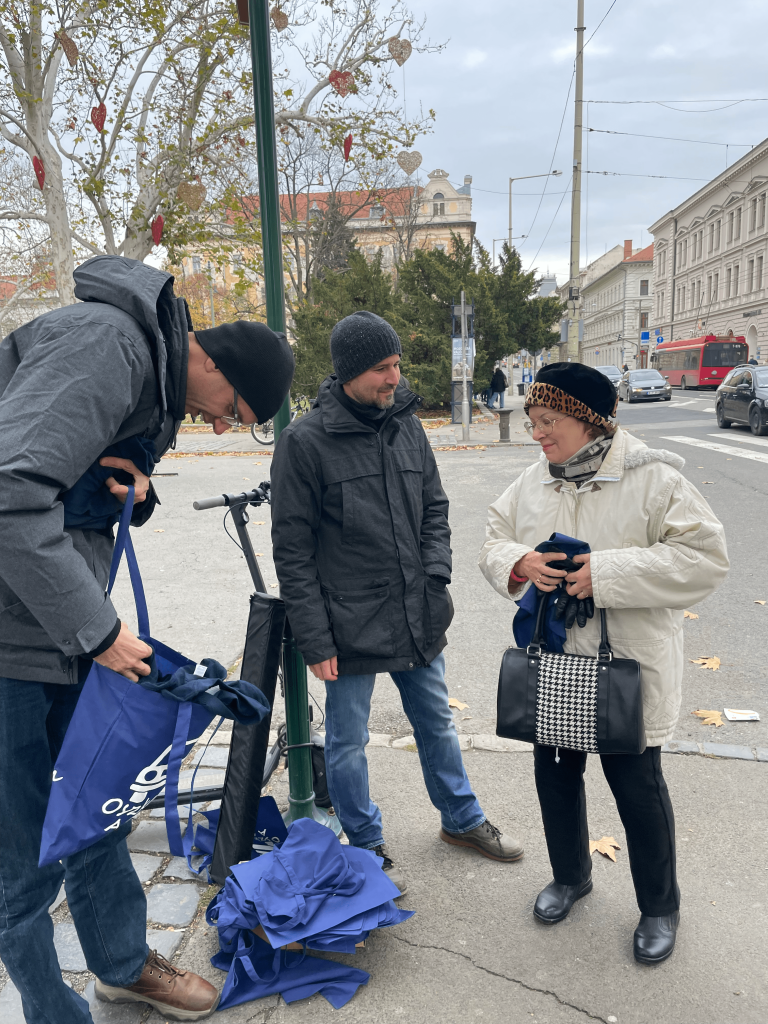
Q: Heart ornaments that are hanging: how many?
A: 10